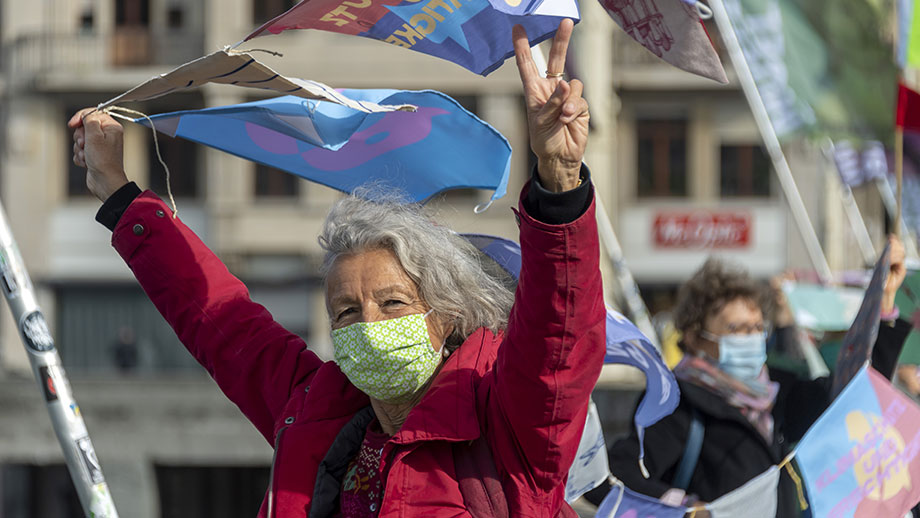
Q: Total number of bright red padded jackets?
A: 1